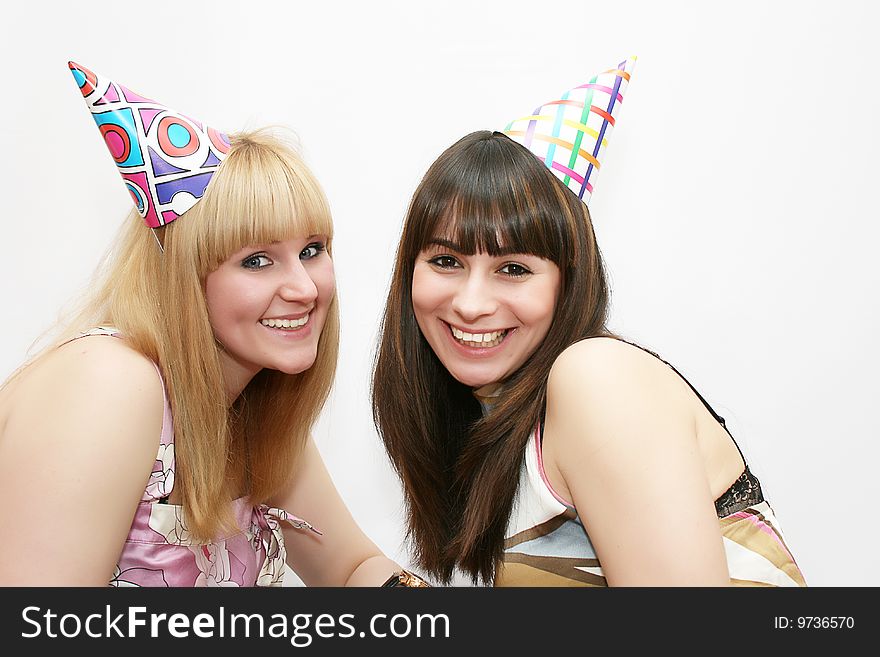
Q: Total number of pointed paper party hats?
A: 2